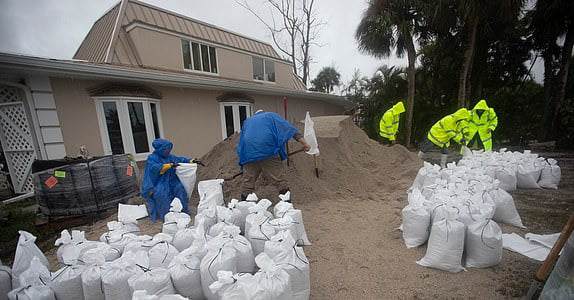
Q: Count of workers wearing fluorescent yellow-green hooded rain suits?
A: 3